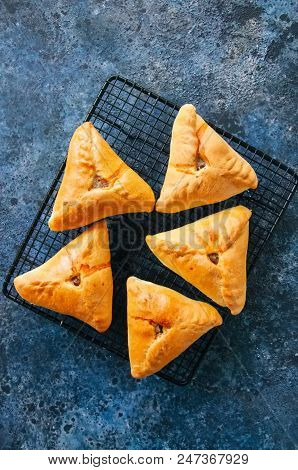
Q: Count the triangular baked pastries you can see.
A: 5